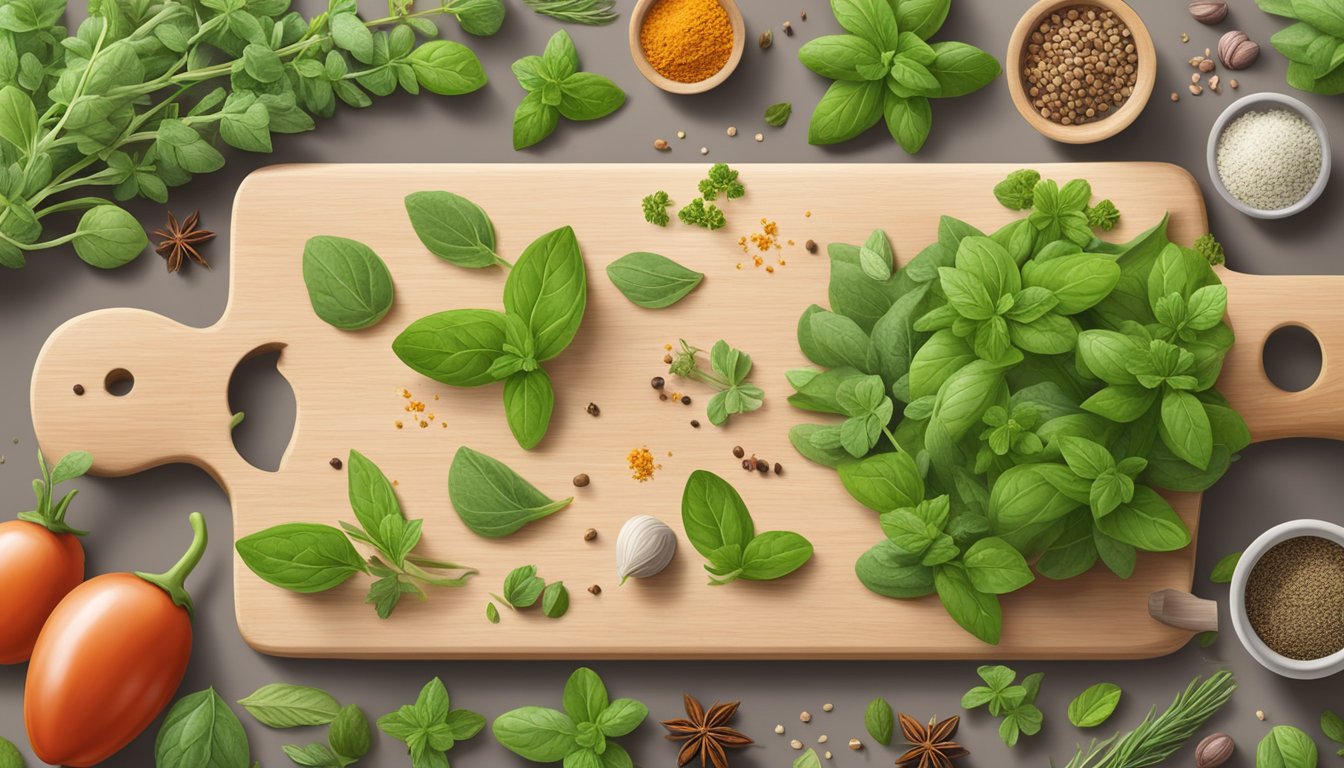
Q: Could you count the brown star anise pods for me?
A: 3